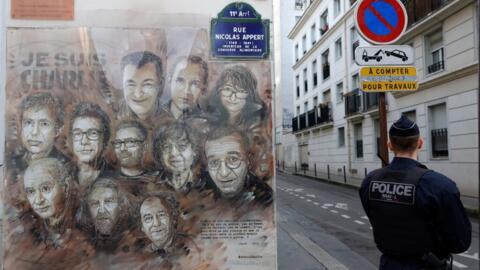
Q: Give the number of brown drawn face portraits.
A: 11